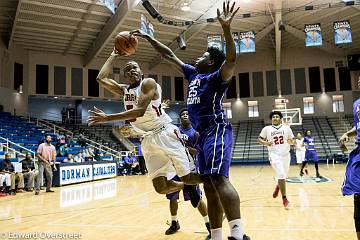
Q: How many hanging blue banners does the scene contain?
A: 7